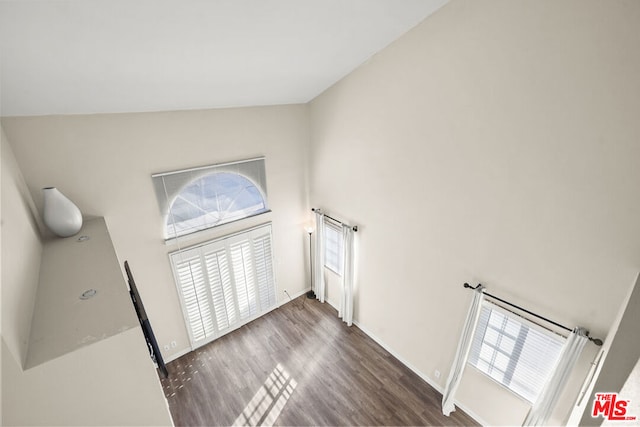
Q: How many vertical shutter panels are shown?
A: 4